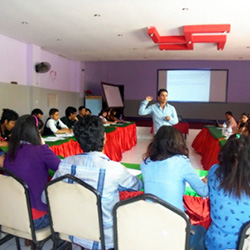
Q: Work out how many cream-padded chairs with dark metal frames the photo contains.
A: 4